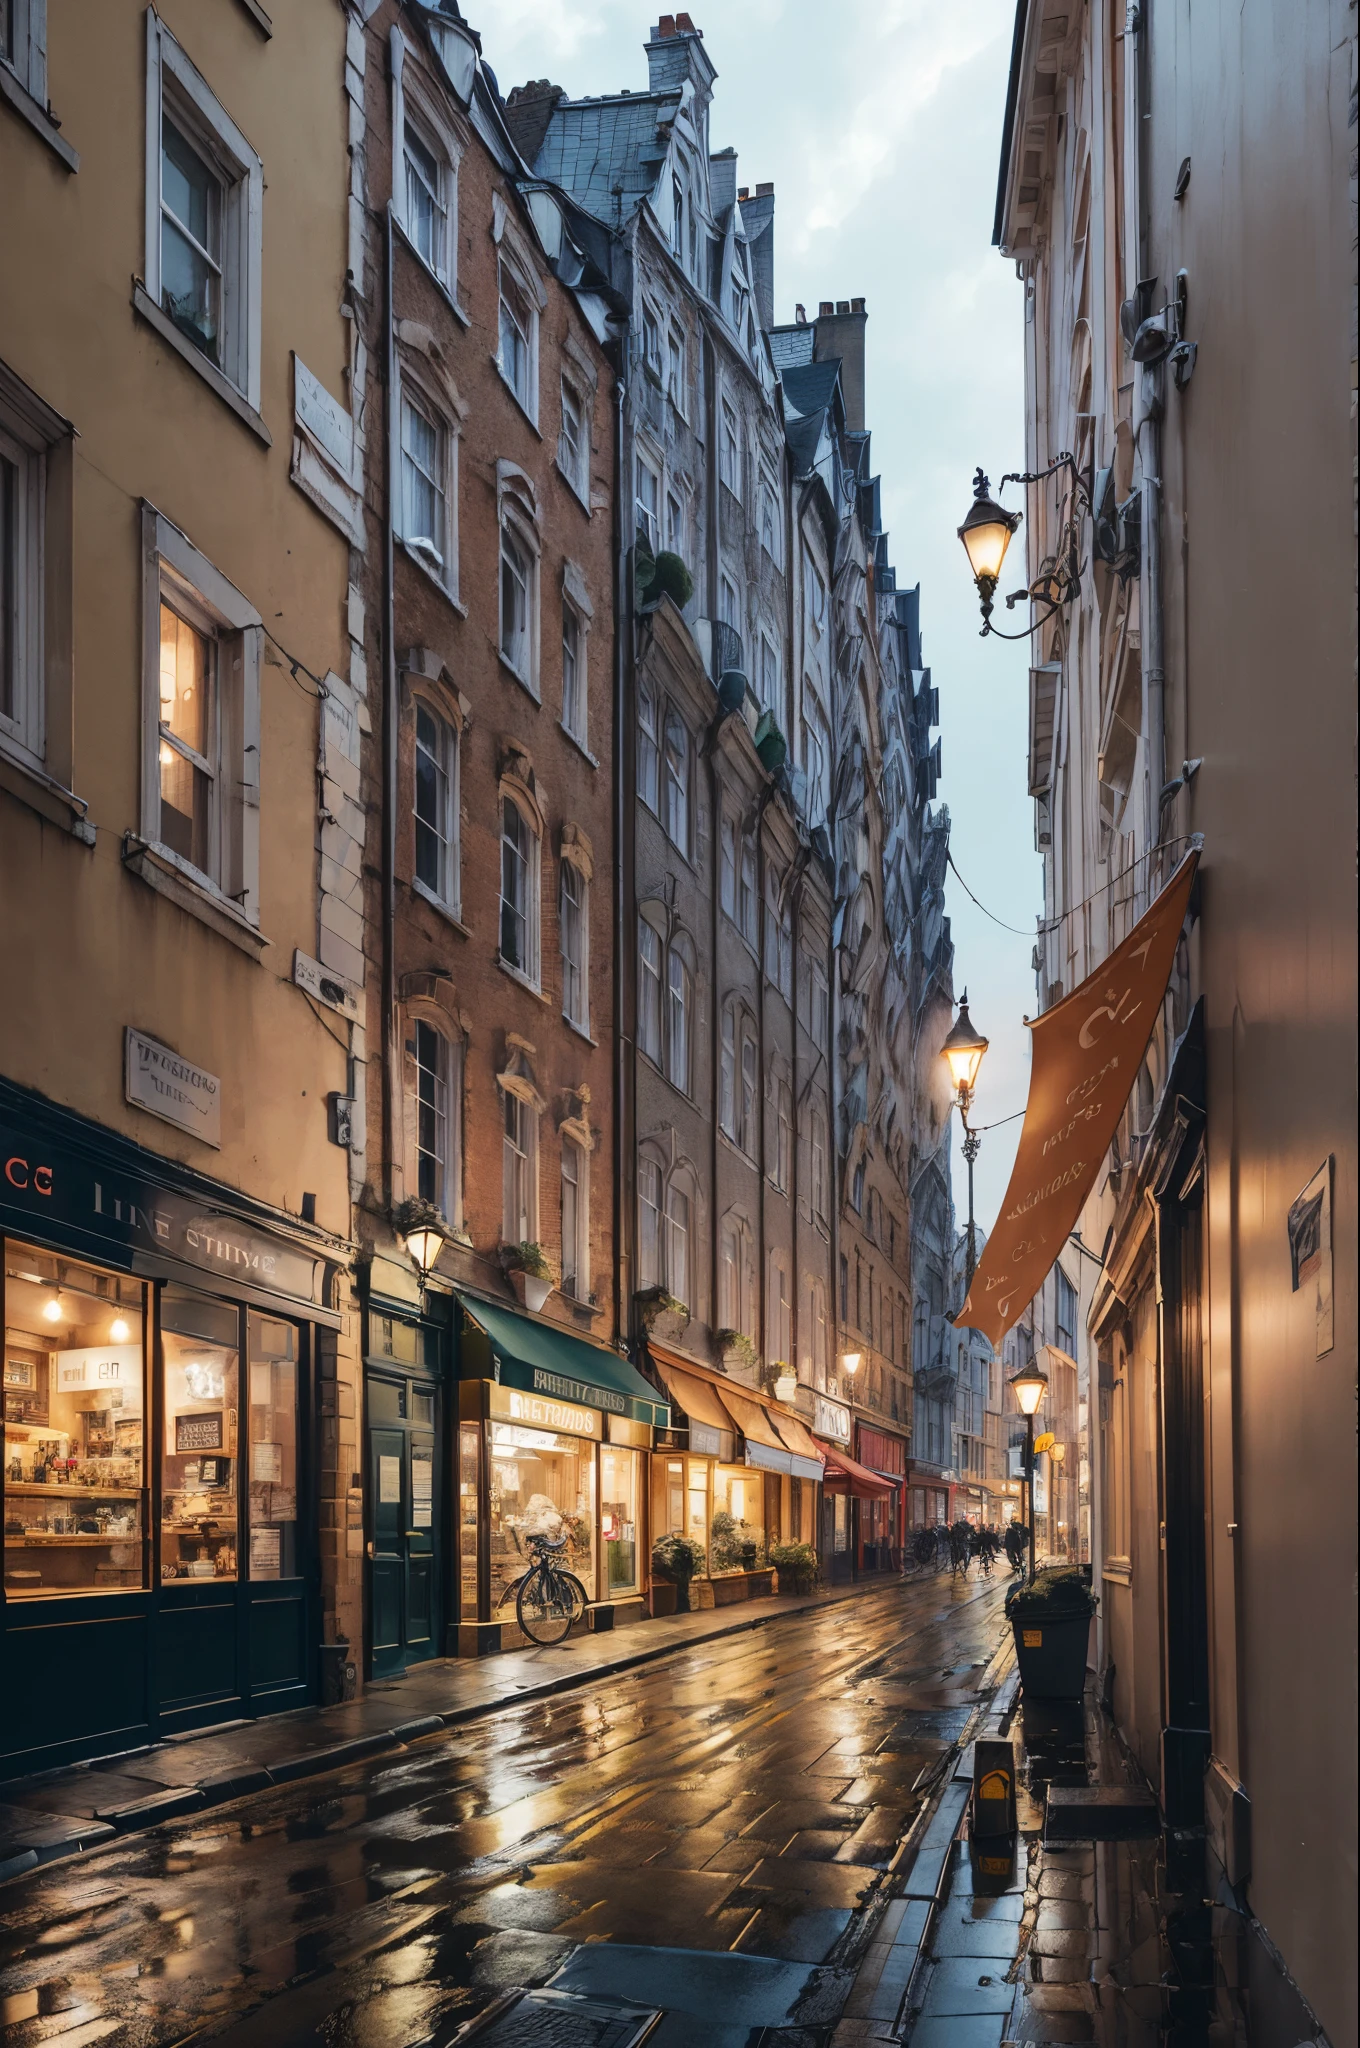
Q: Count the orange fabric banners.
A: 1